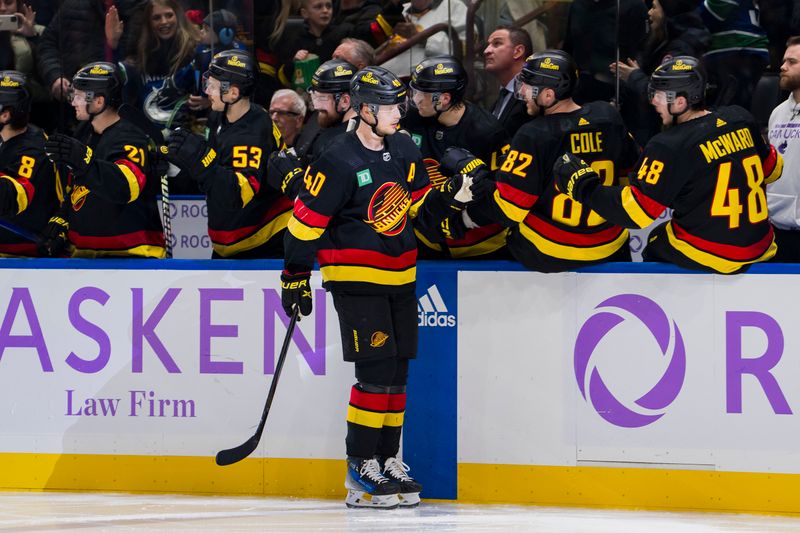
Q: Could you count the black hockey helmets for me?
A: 8